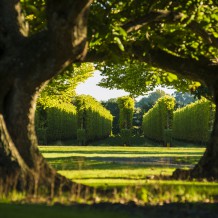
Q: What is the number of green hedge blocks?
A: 5